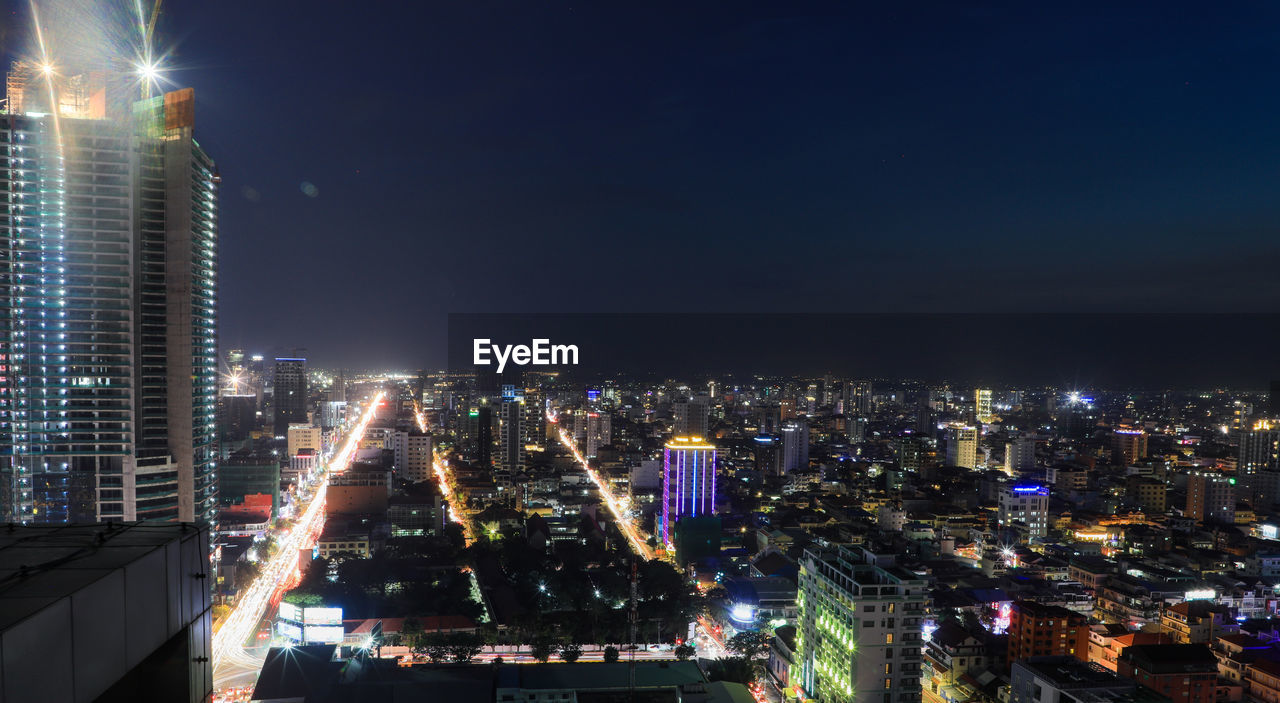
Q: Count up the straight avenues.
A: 3